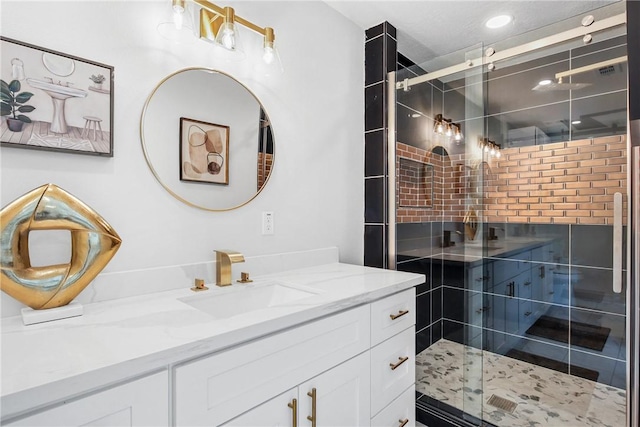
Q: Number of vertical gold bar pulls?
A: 2